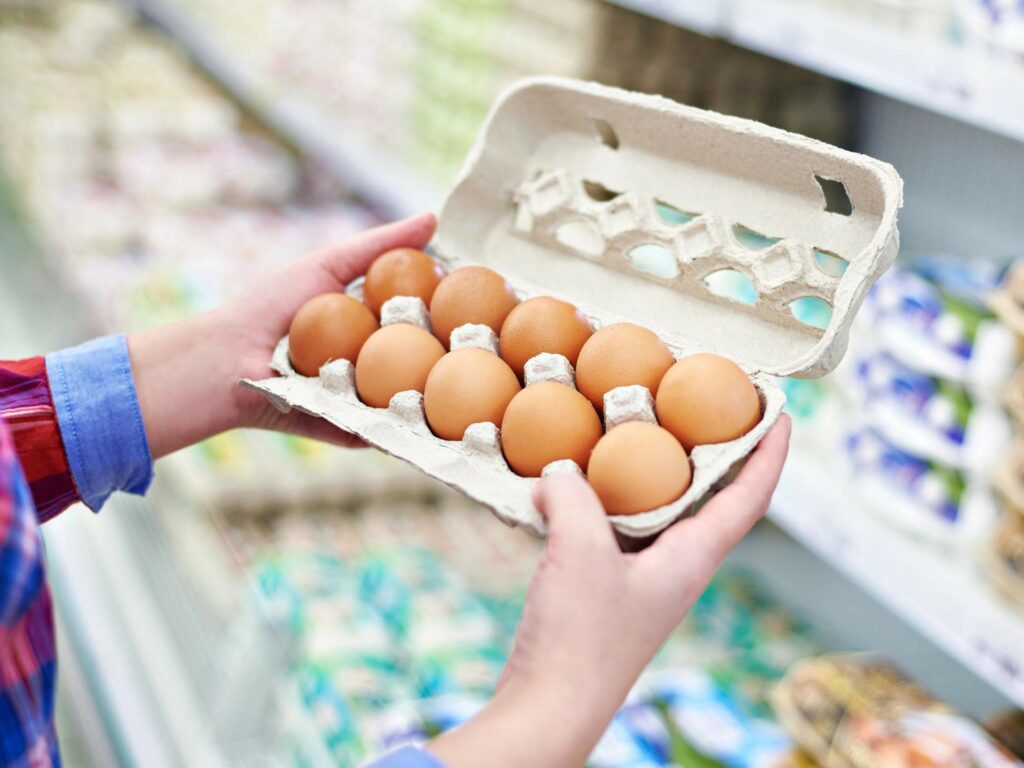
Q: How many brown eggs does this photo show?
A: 10